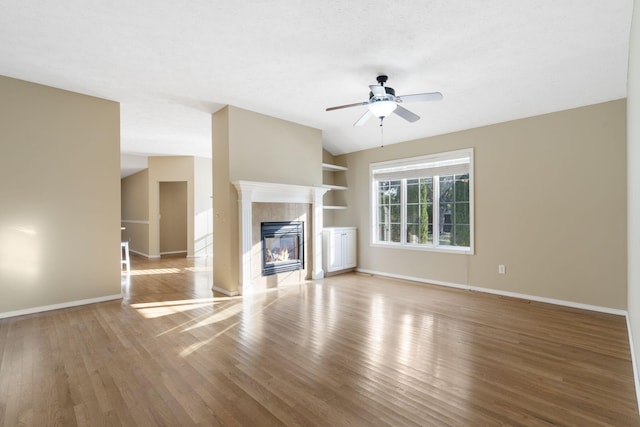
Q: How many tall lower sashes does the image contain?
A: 3